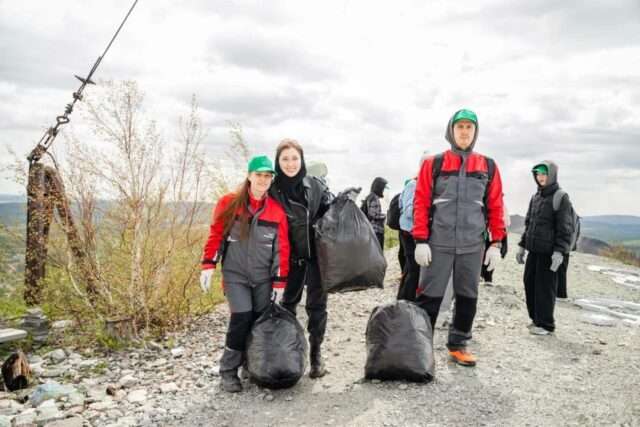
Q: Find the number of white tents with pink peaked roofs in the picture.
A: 0